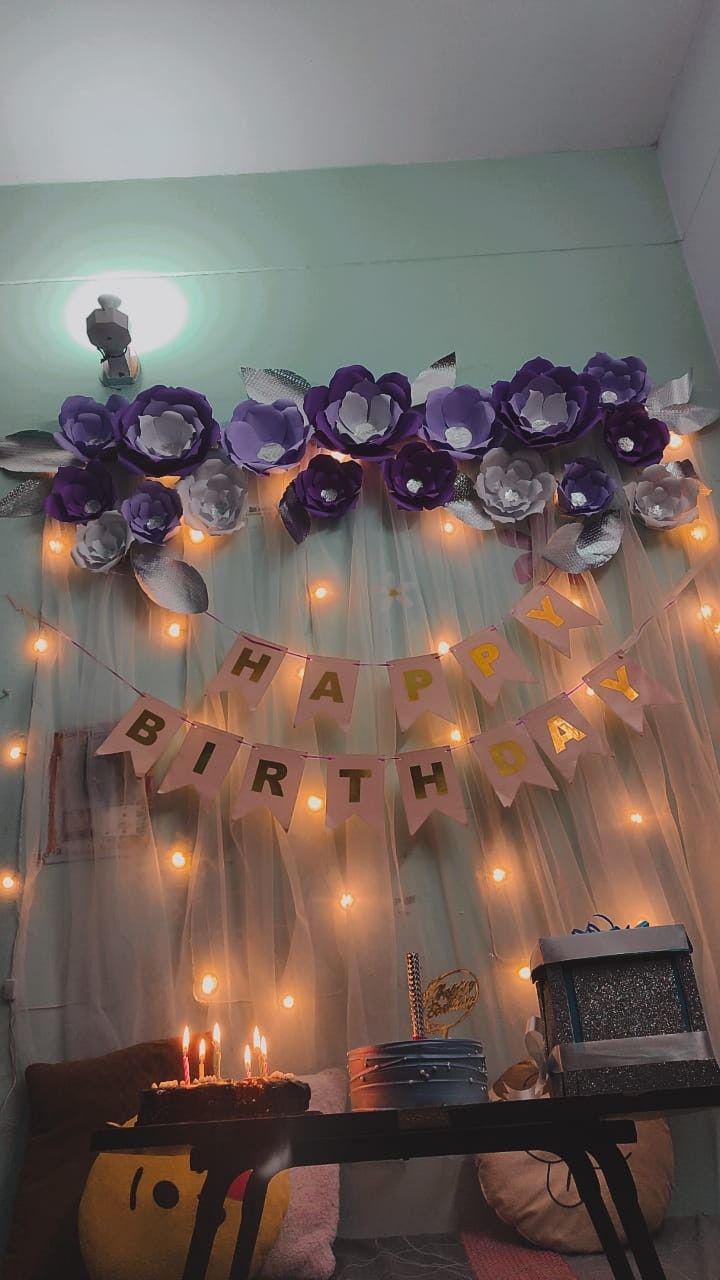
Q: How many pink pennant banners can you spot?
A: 13